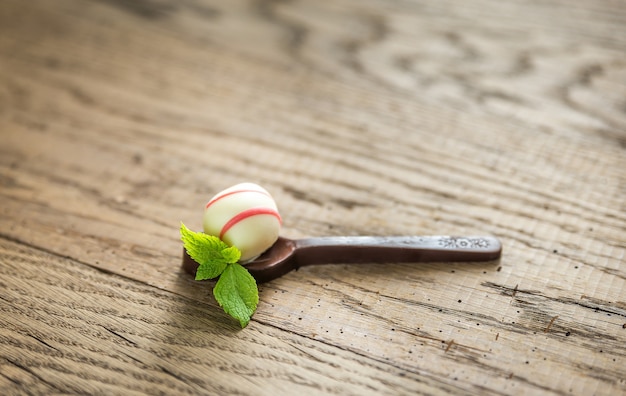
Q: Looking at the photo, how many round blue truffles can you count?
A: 0